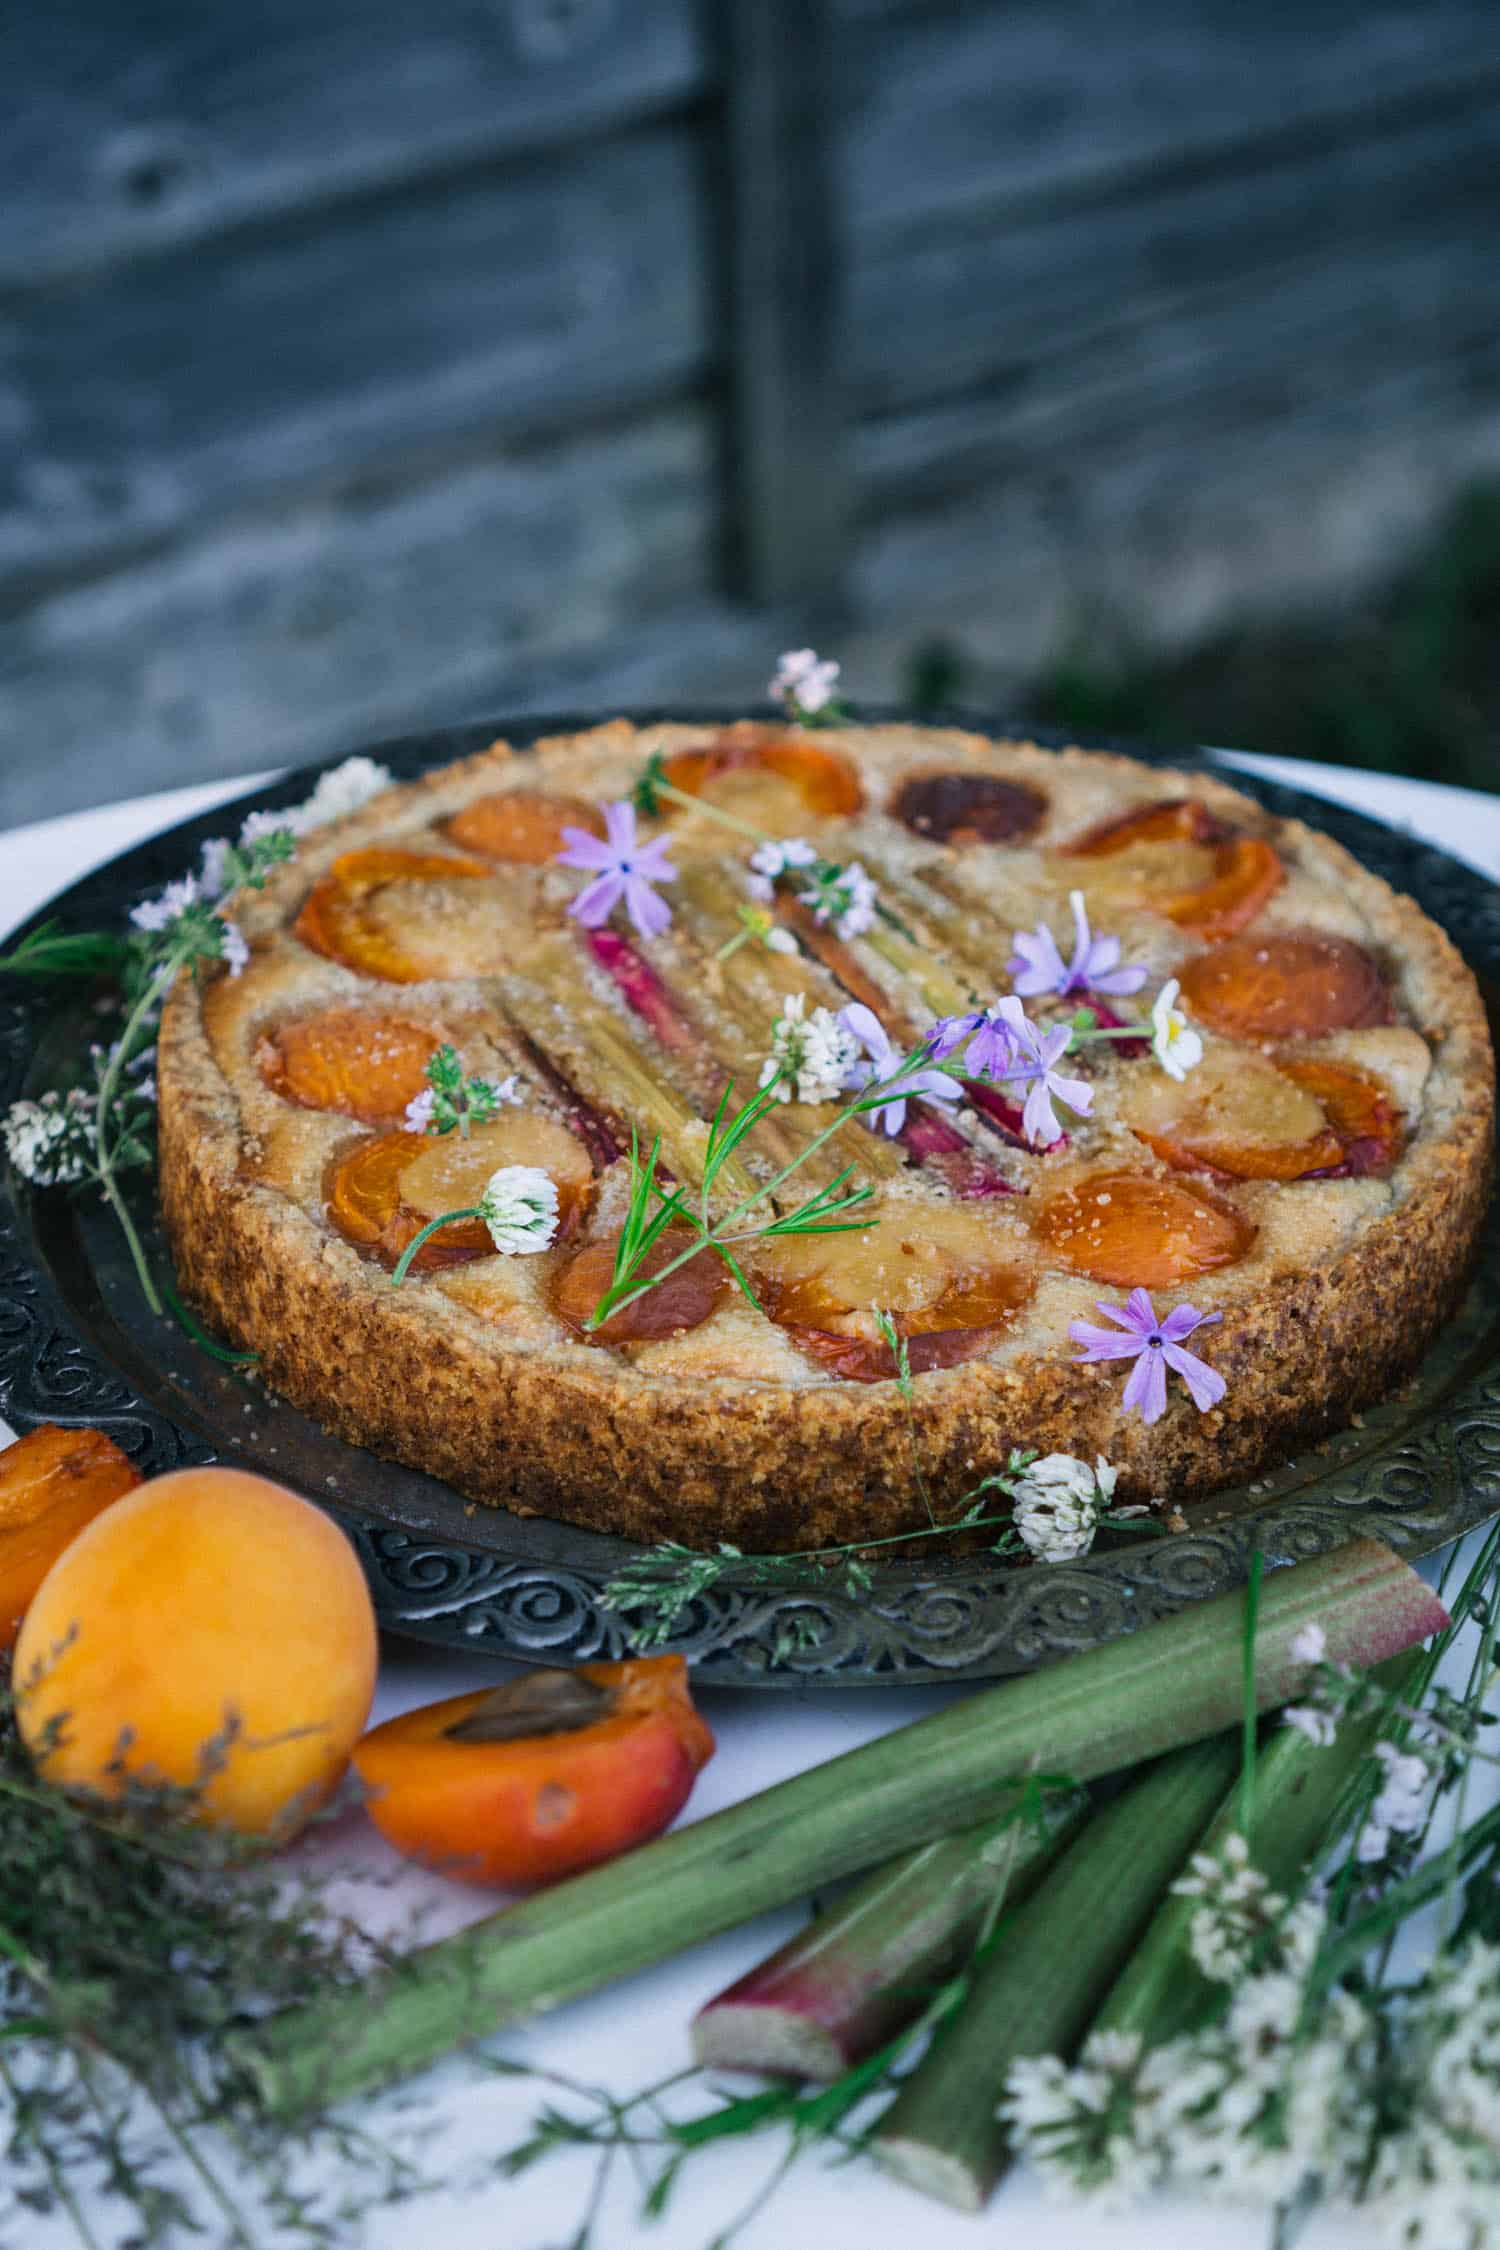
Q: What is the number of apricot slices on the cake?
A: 12